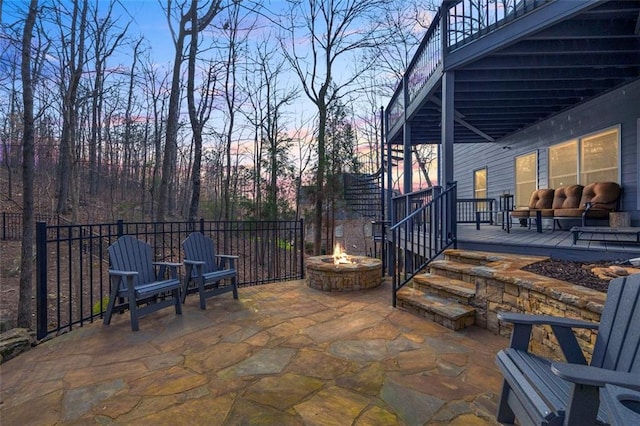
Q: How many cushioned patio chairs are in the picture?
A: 3